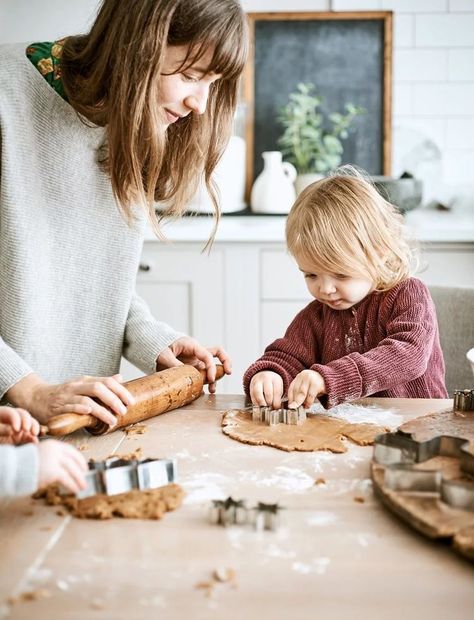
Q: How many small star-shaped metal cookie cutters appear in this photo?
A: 2